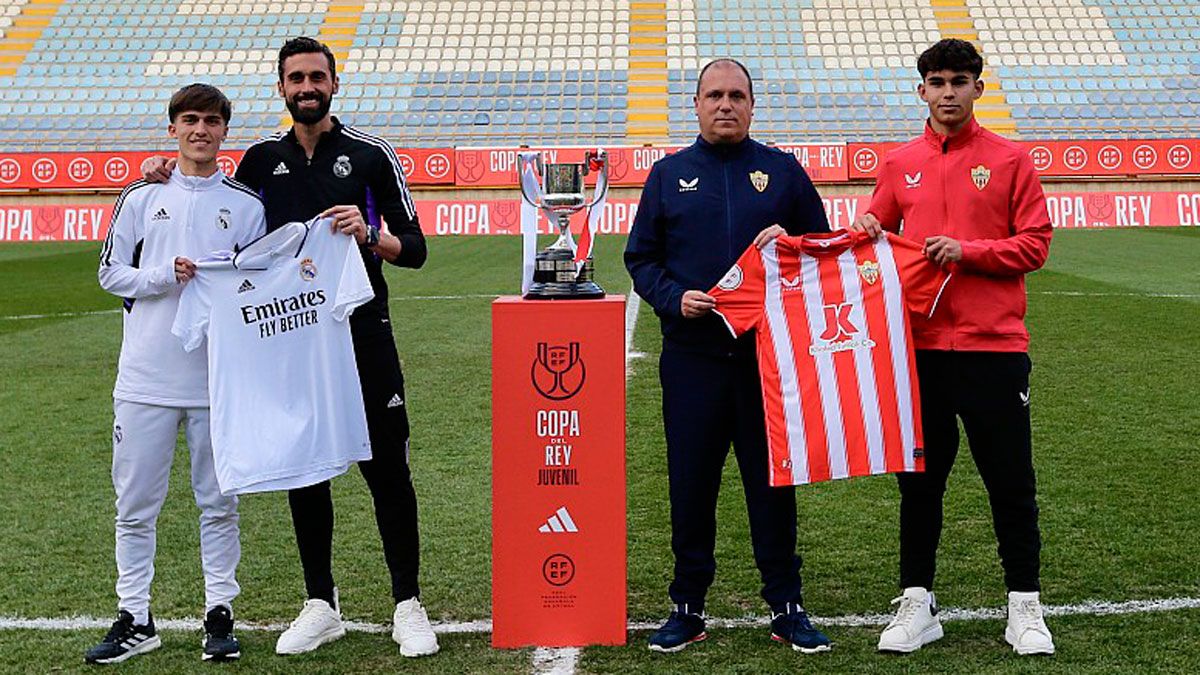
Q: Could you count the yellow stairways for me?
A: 4